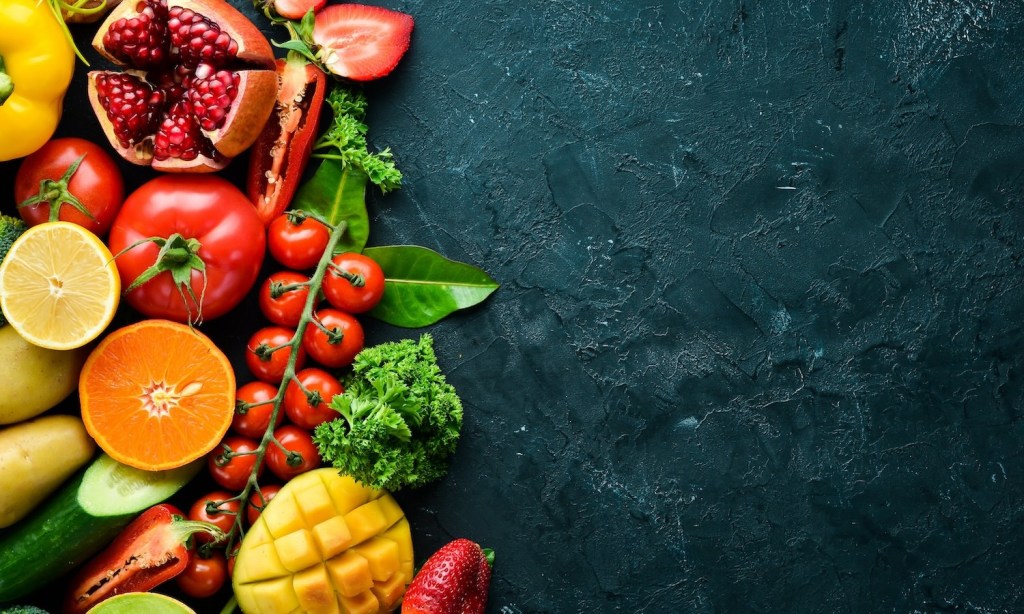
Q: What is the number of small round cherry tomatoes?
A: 13